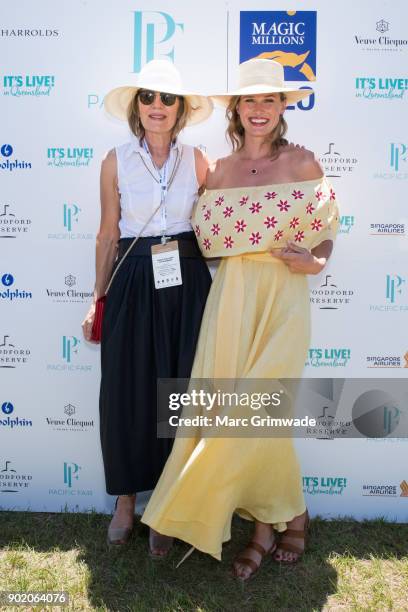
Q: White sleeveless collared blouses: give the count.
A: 1